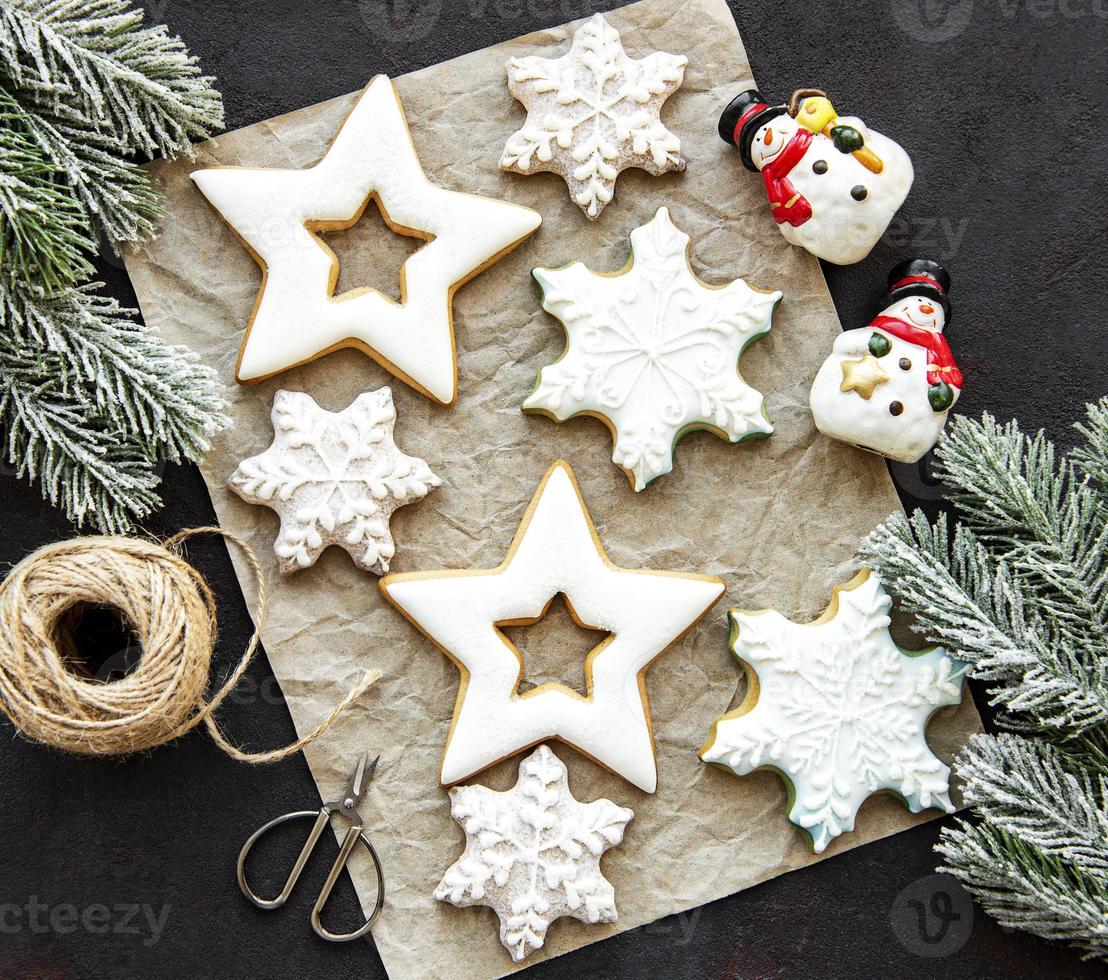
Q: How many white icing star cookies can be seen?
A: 2